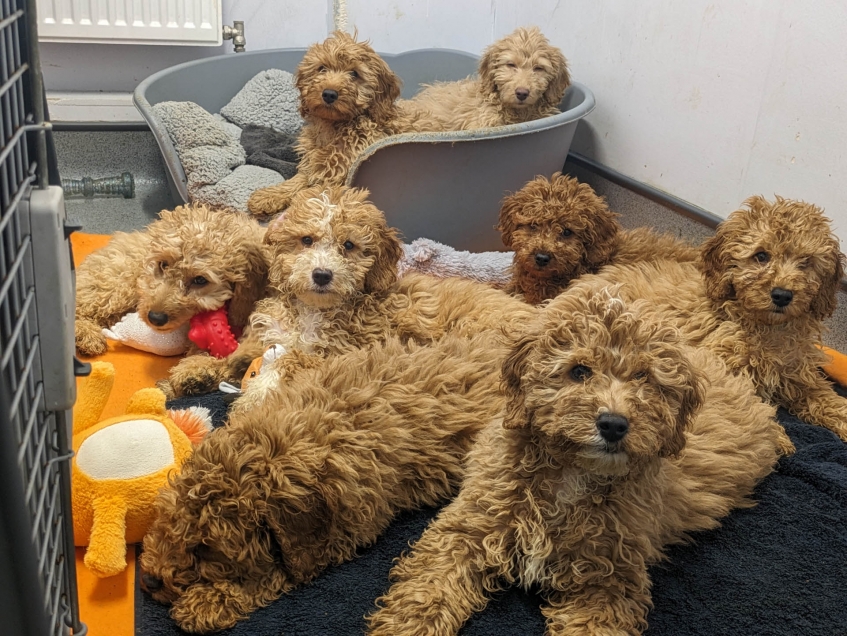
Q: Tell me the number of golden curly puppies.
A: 8